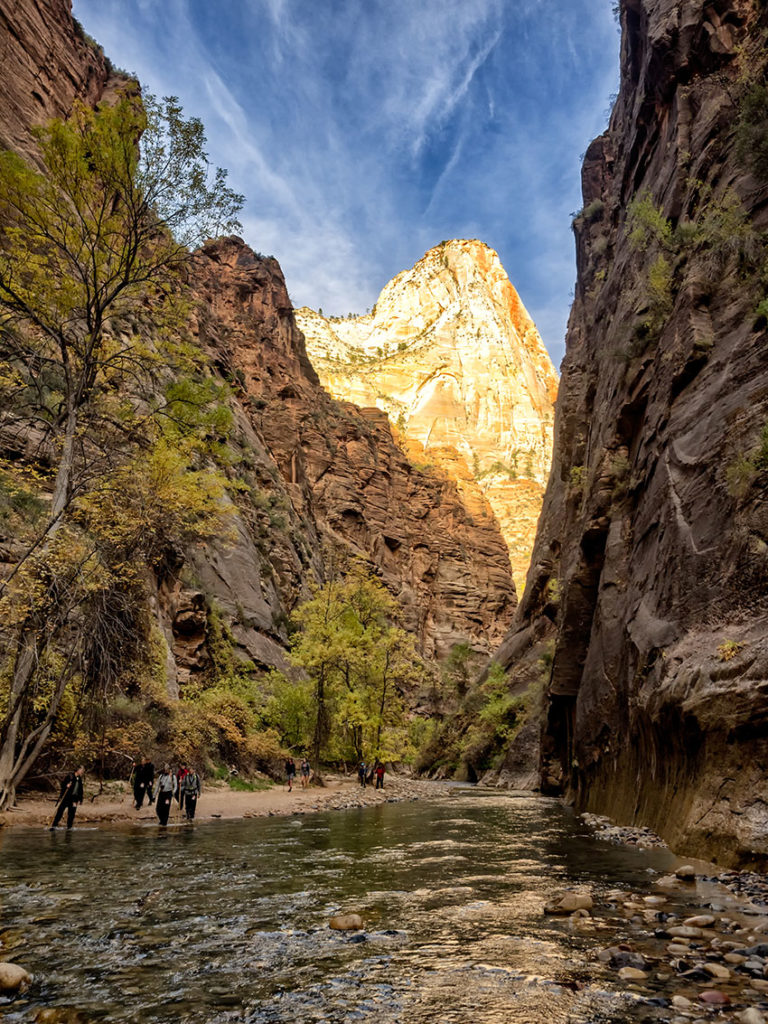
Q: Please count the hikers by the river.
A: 10